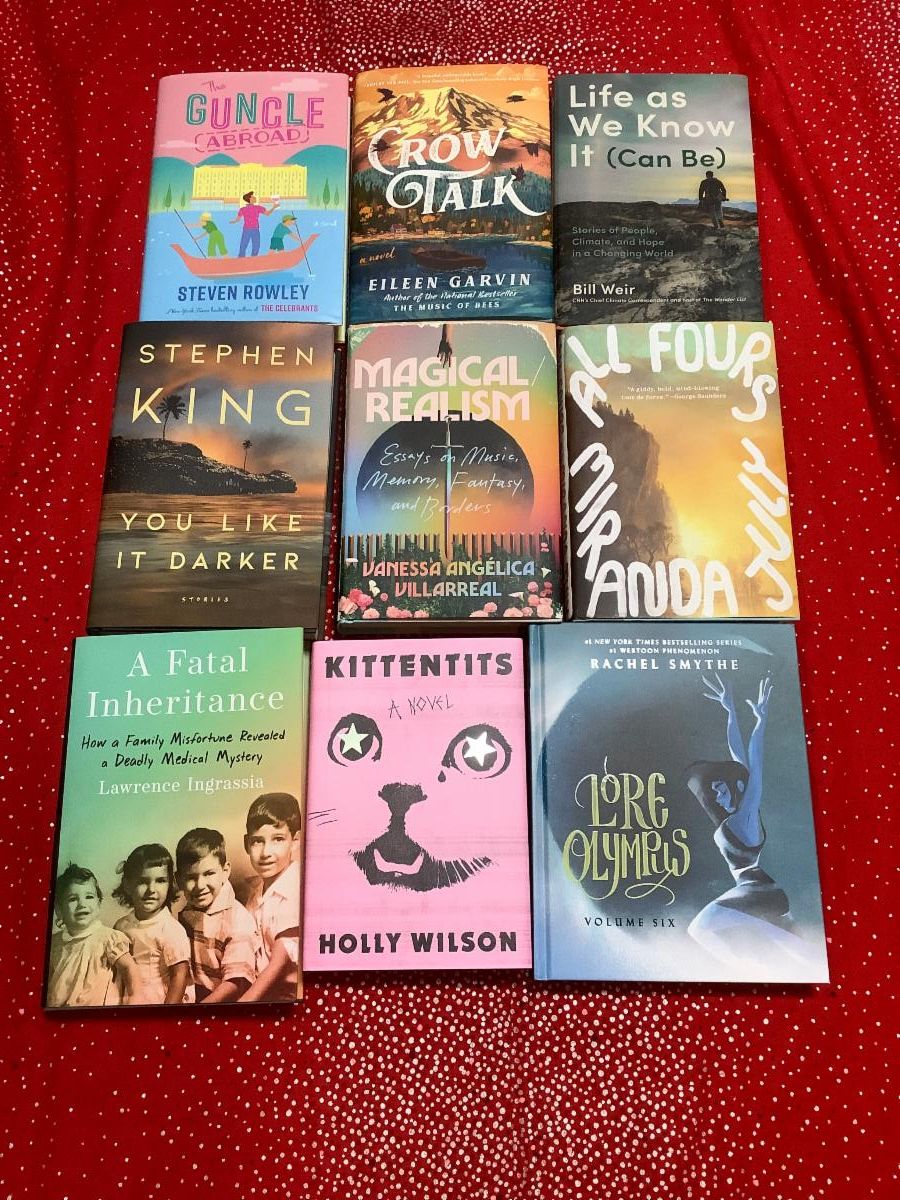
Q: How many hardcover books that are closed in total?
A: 9